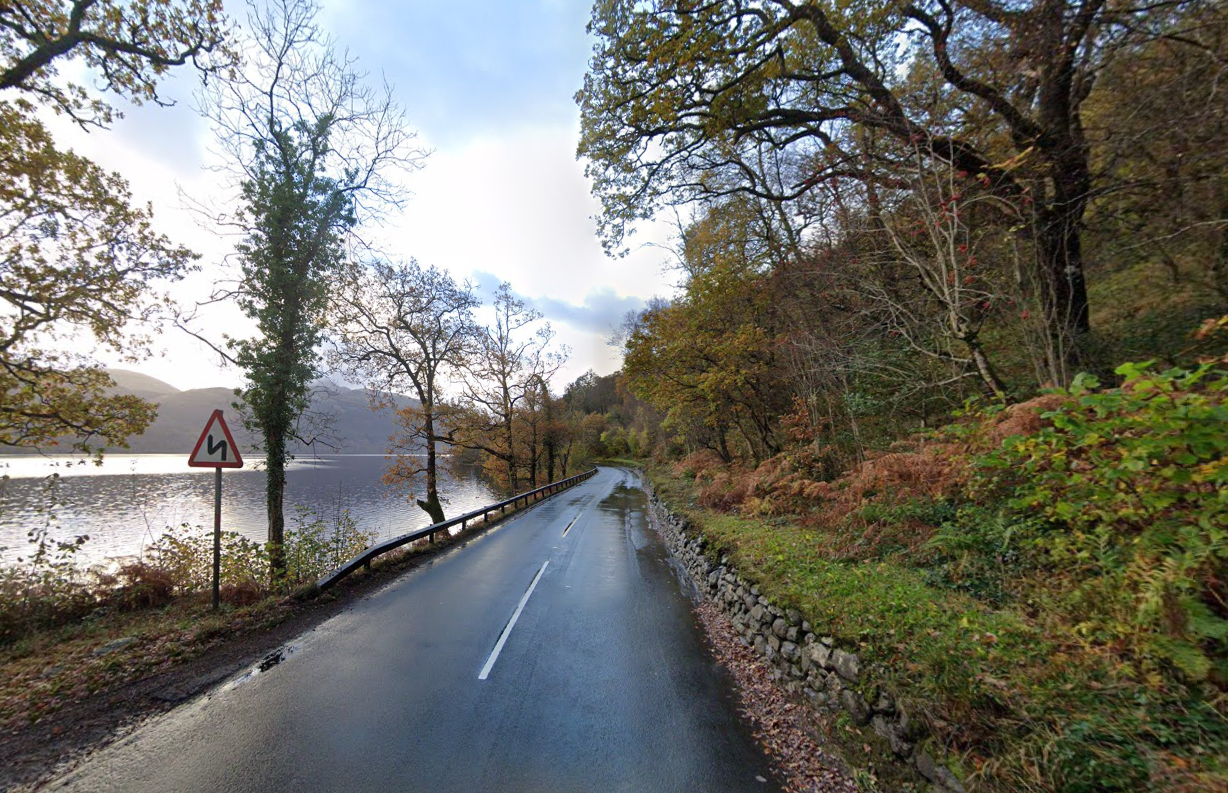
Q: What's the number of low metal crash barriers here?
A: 1